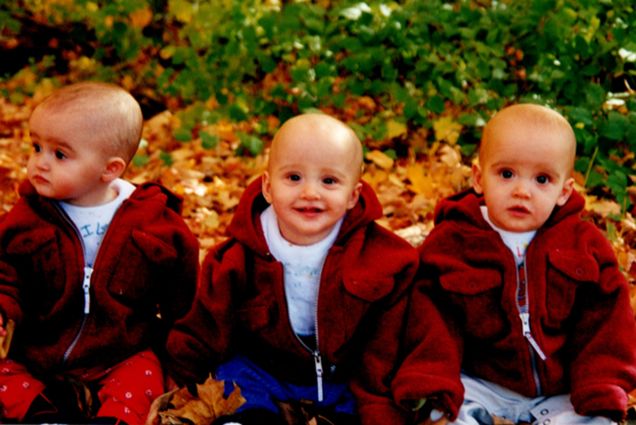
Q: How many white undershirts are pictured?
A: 3